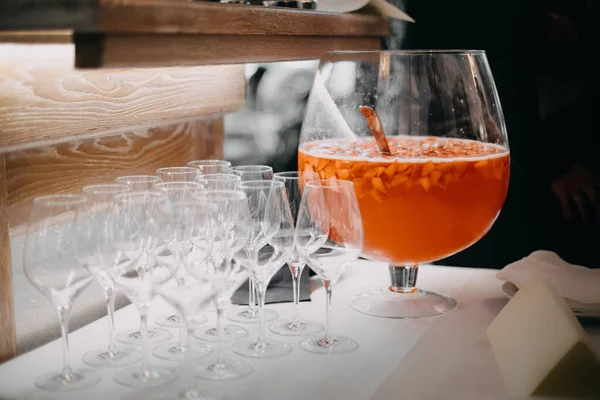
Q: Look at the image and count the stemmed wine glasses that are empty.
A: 14